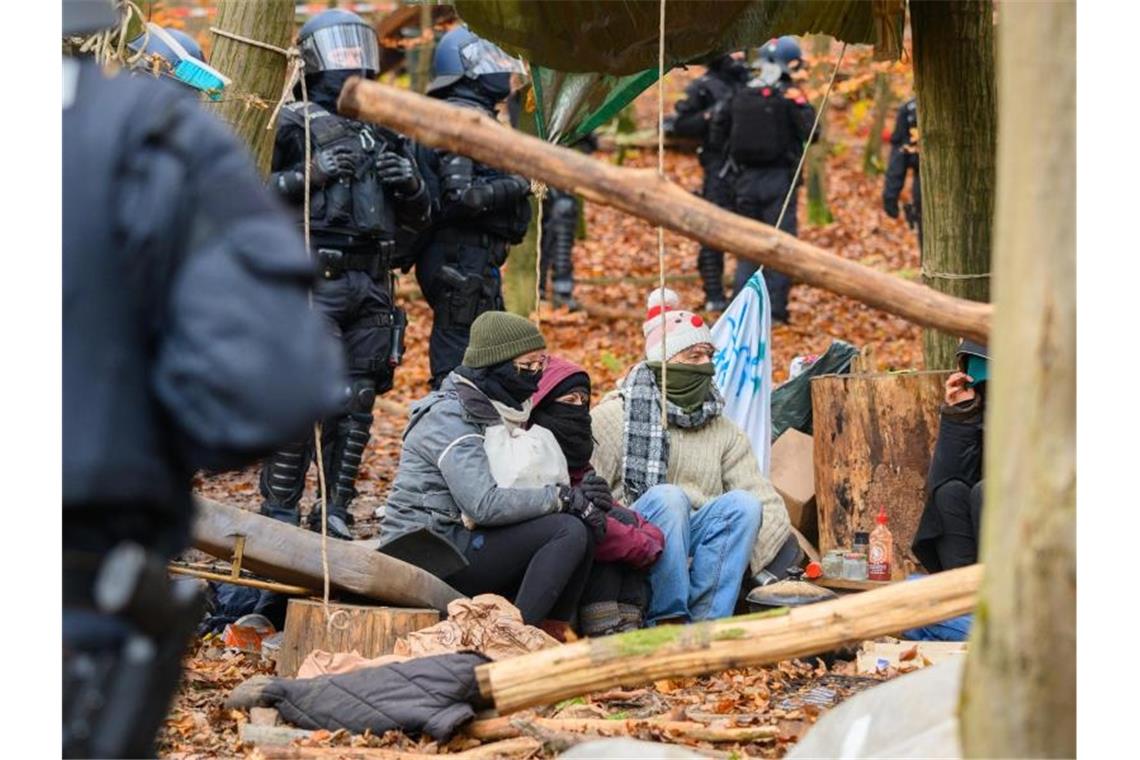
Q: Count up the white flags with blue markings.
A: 1